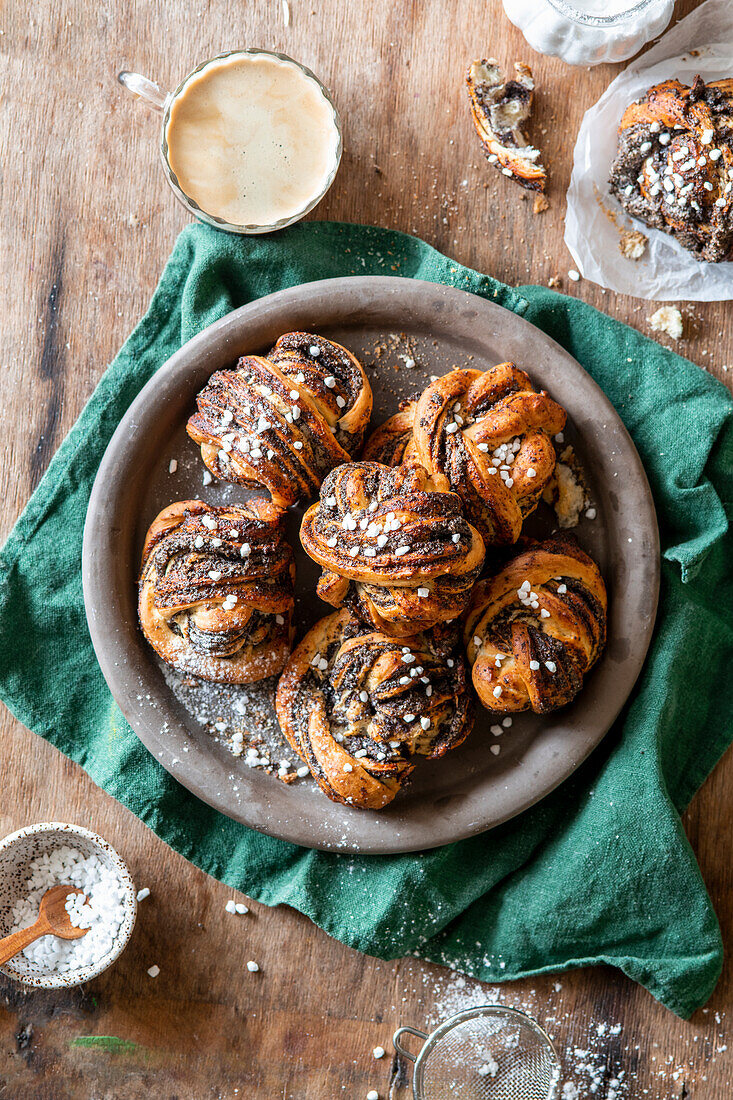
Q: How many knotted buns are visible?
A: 7